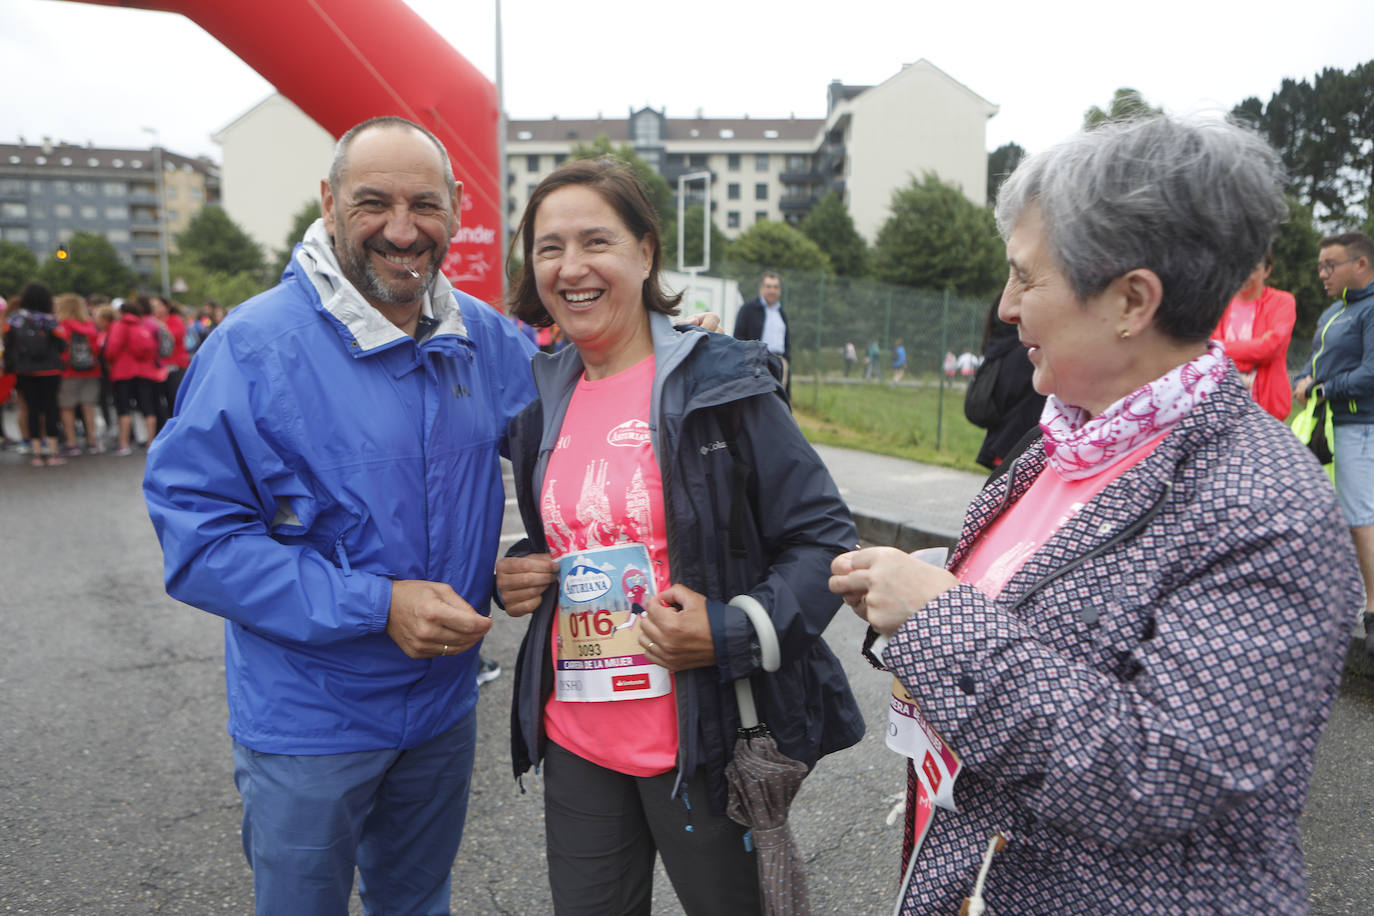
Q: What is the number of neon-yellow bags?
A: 1